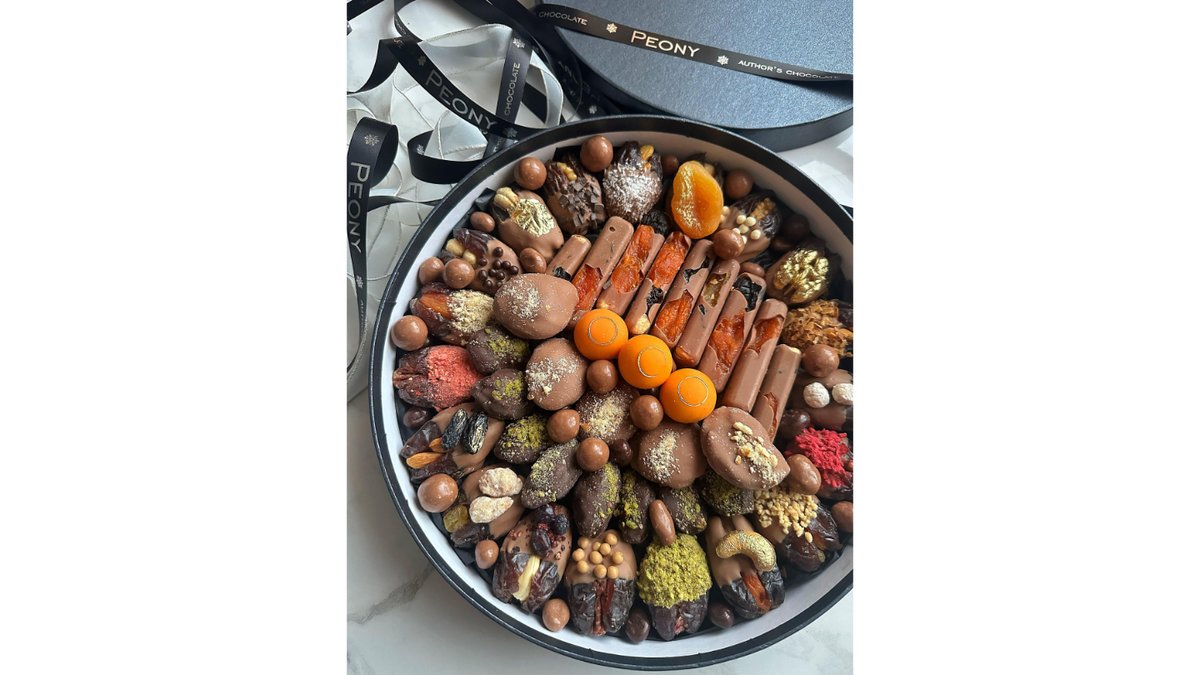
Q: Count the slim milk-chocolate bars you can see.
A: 9